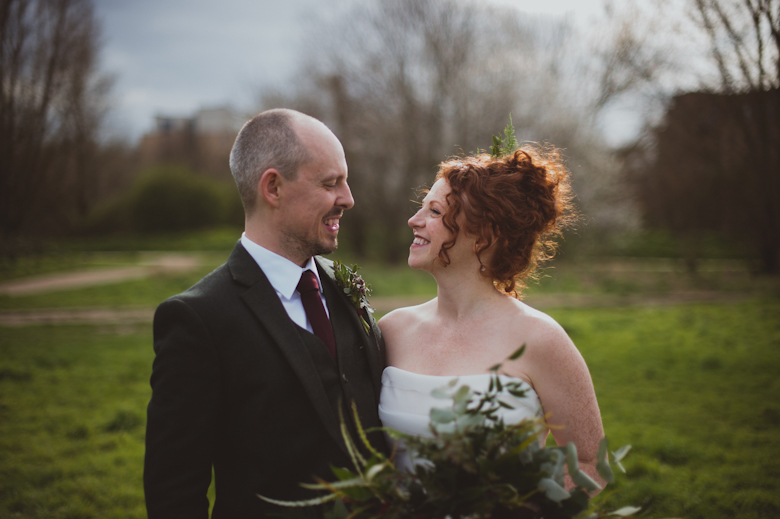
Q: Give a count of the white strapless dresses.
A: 1